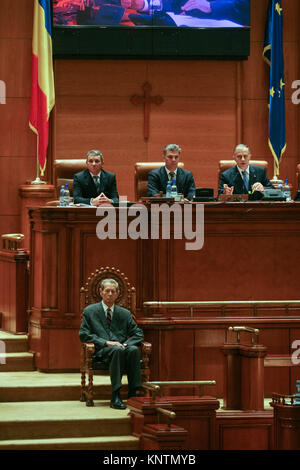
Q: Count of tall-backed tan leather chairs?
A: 3